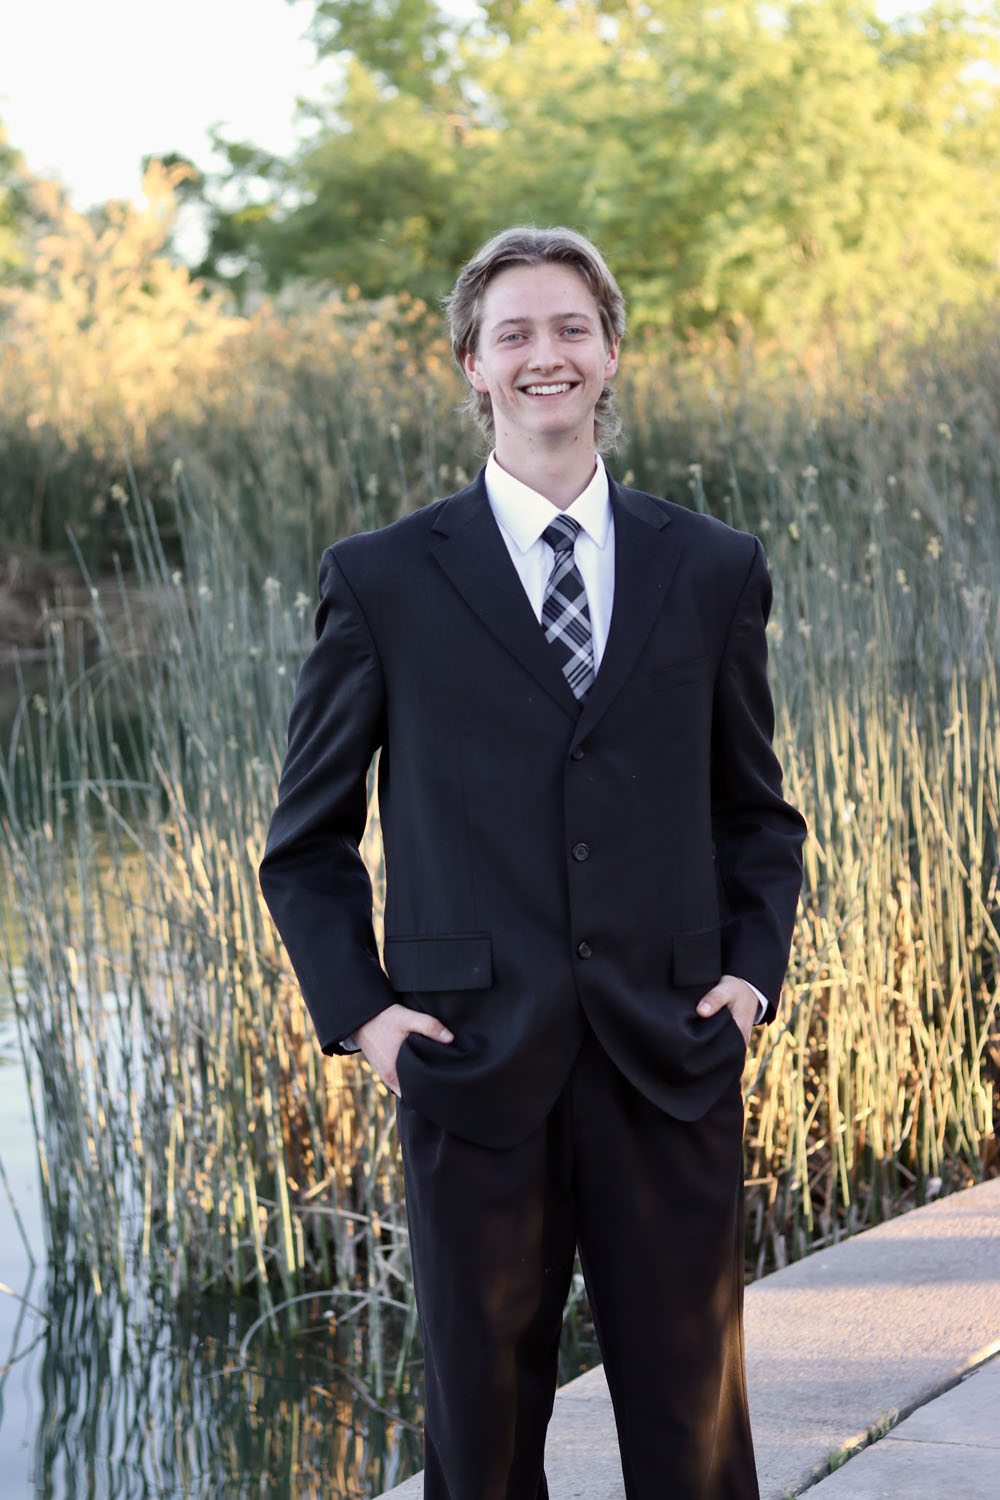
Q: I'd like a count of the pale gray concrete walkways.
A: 1